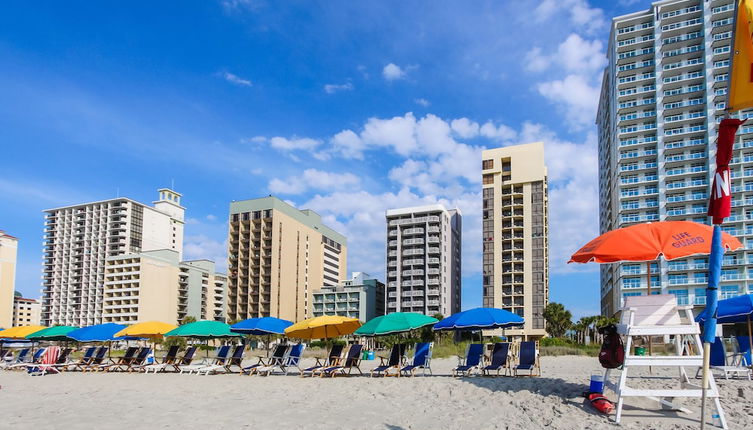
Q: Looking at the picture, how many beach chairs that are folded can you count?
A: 0